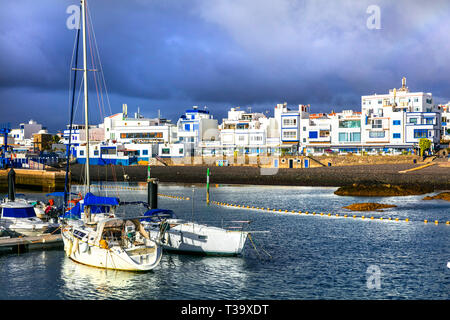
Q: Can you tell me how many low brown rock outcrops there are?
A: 3